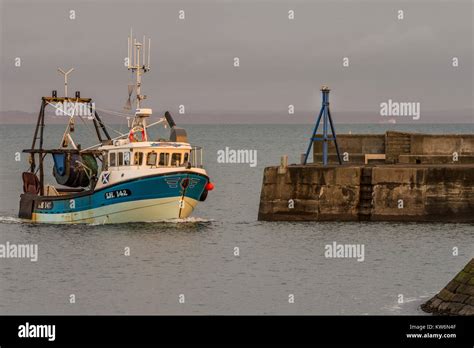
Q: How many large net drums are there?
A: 1